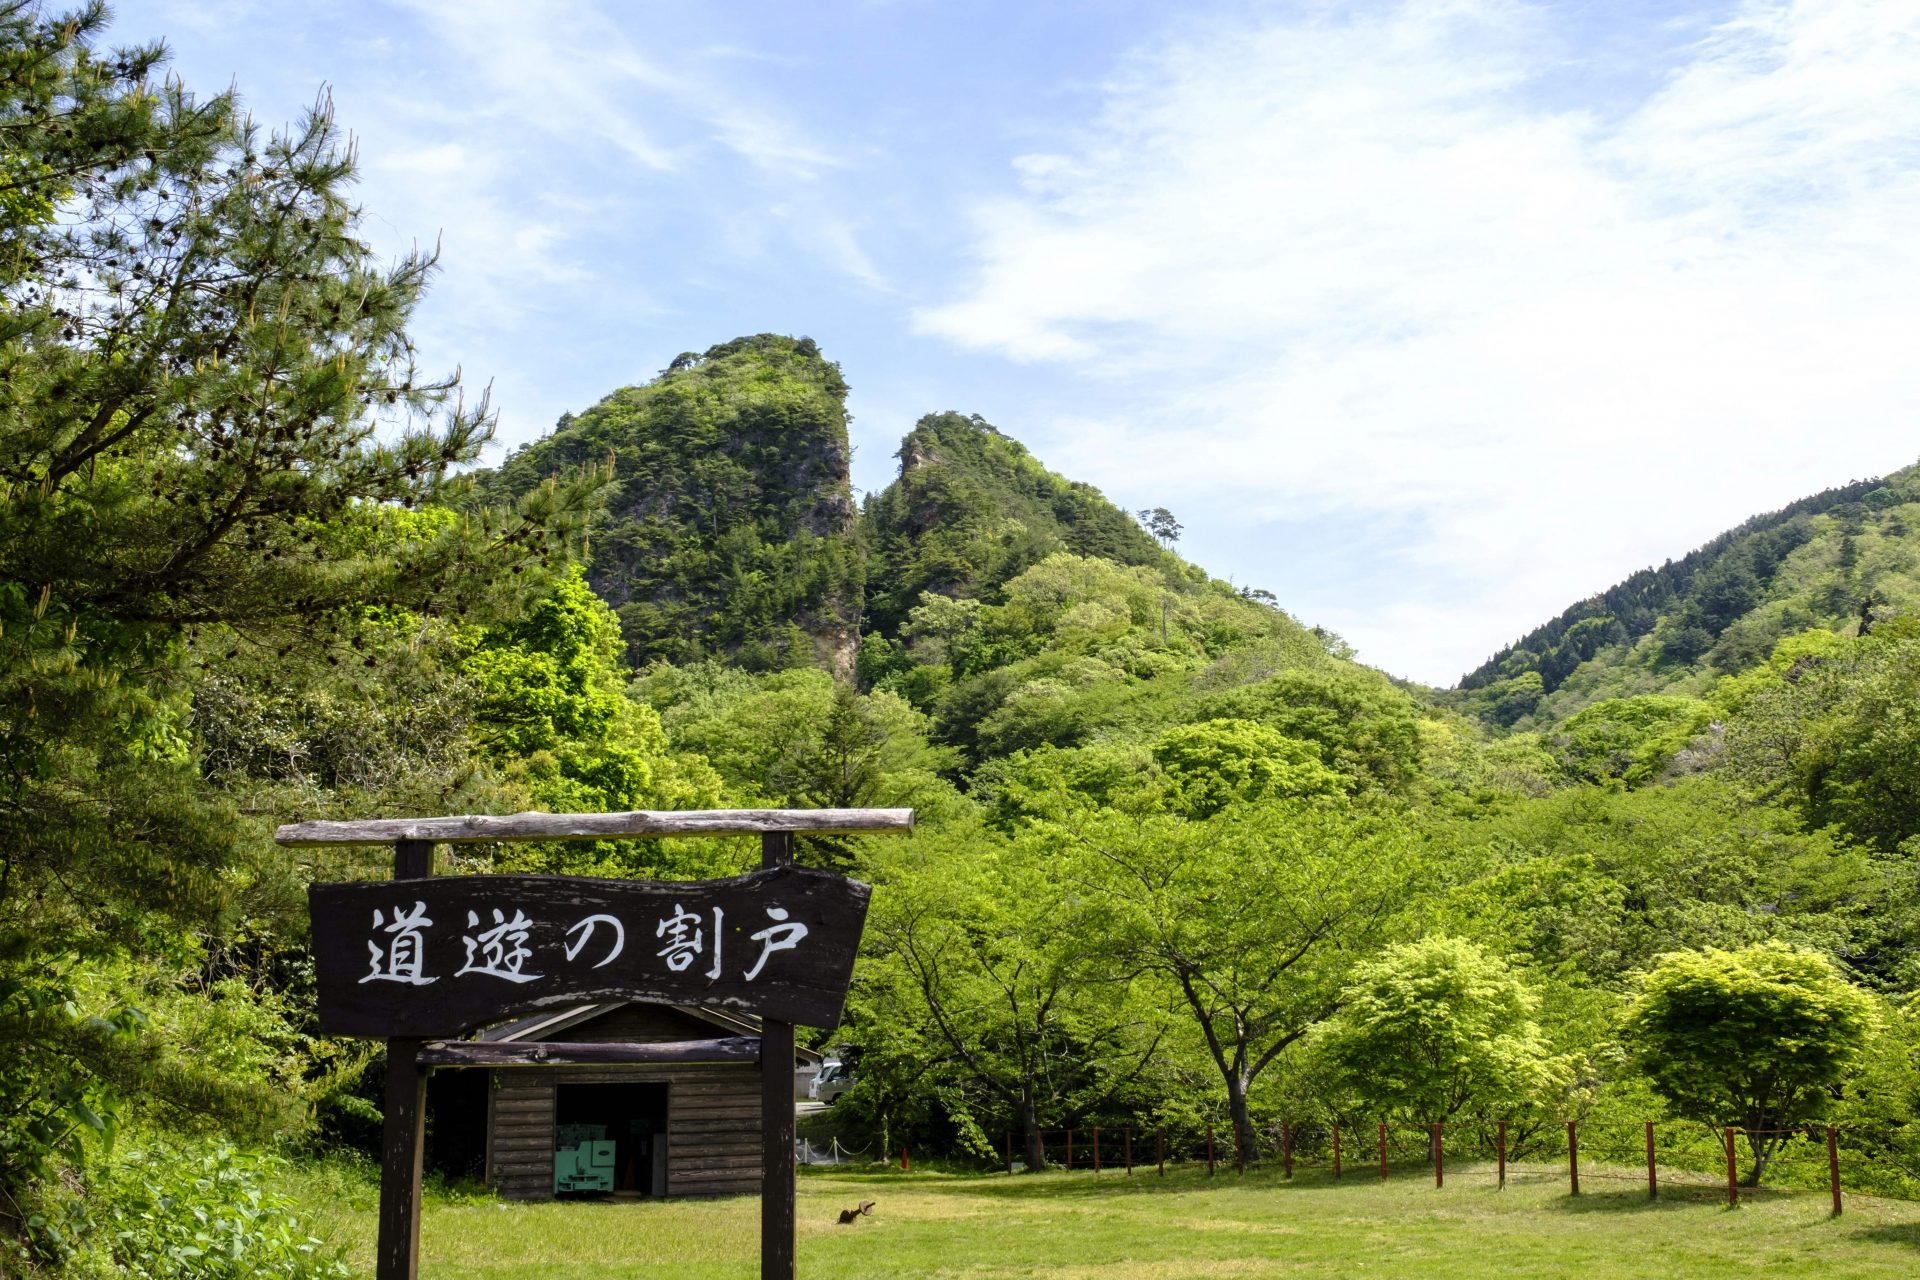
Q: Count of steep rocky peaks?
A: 2